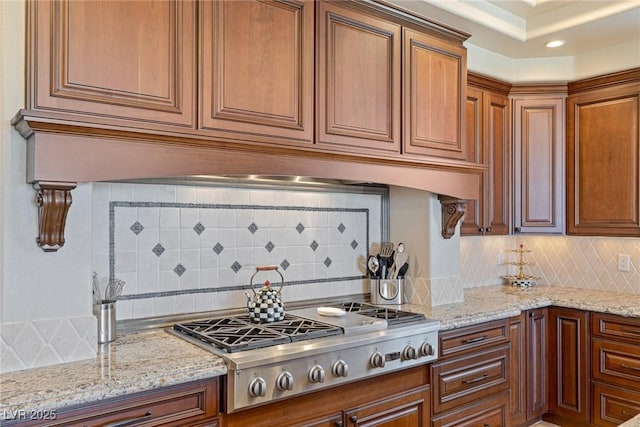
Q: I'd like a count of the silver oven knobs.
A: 7